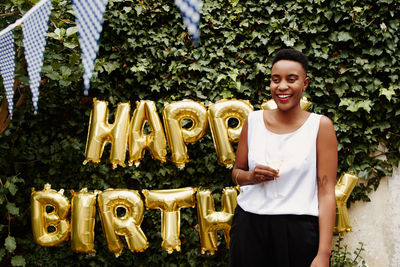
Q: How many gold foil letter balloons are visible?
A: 11